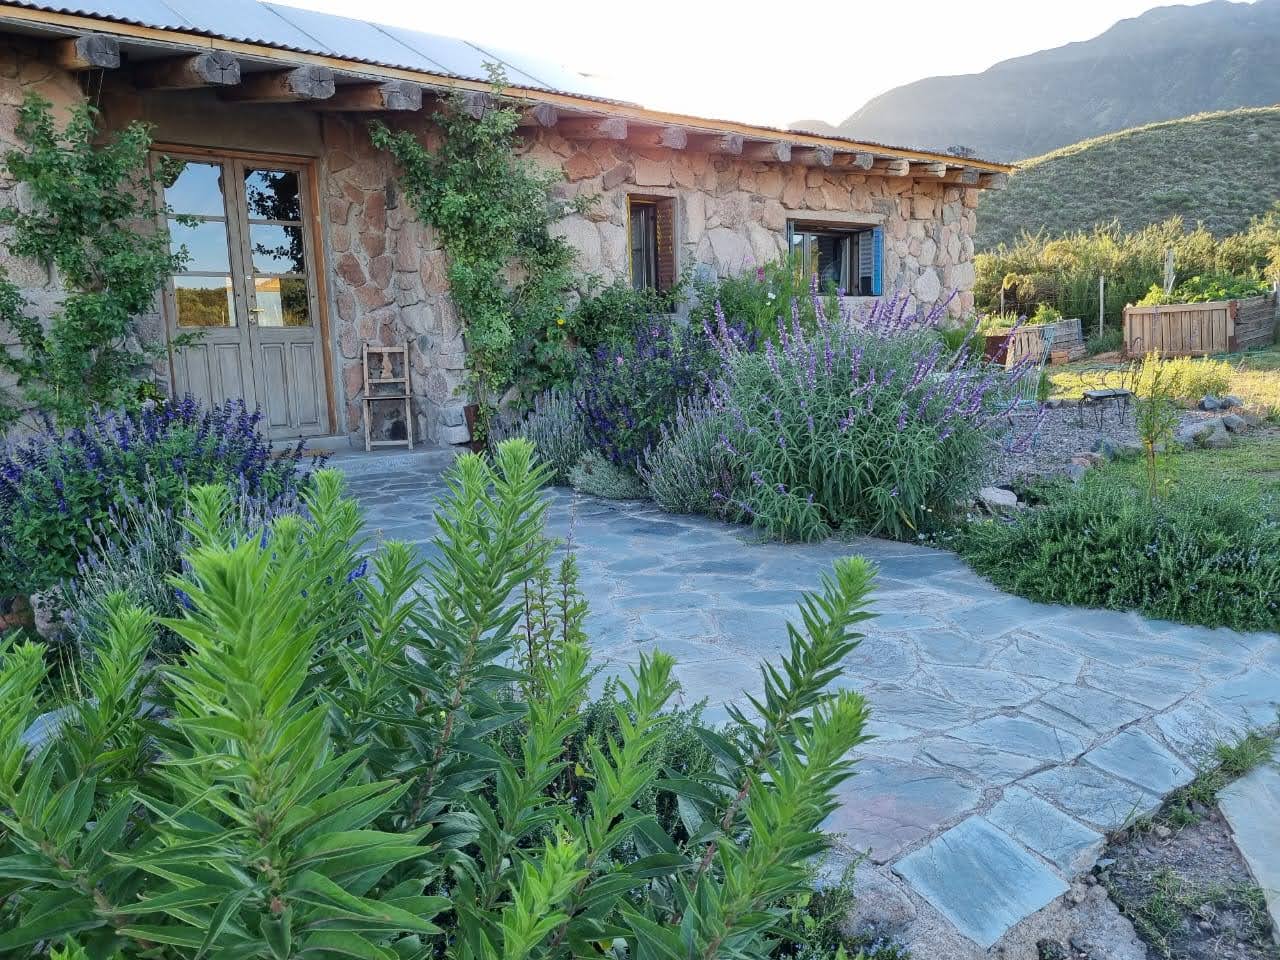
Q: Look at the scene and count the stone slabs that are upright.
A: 0